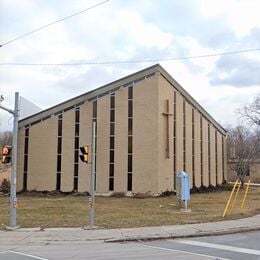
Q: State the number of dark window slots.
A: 13